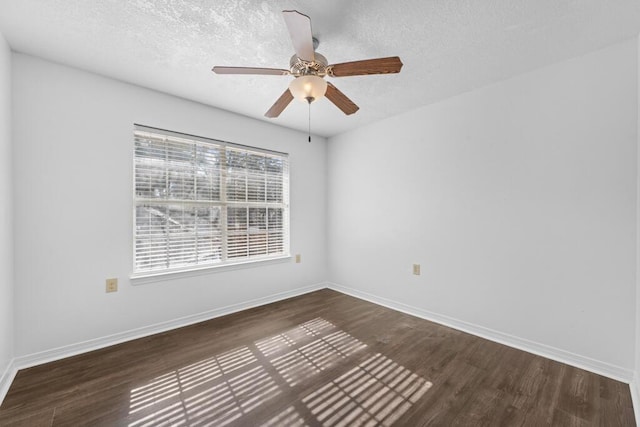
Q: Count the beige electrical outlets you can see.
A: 3